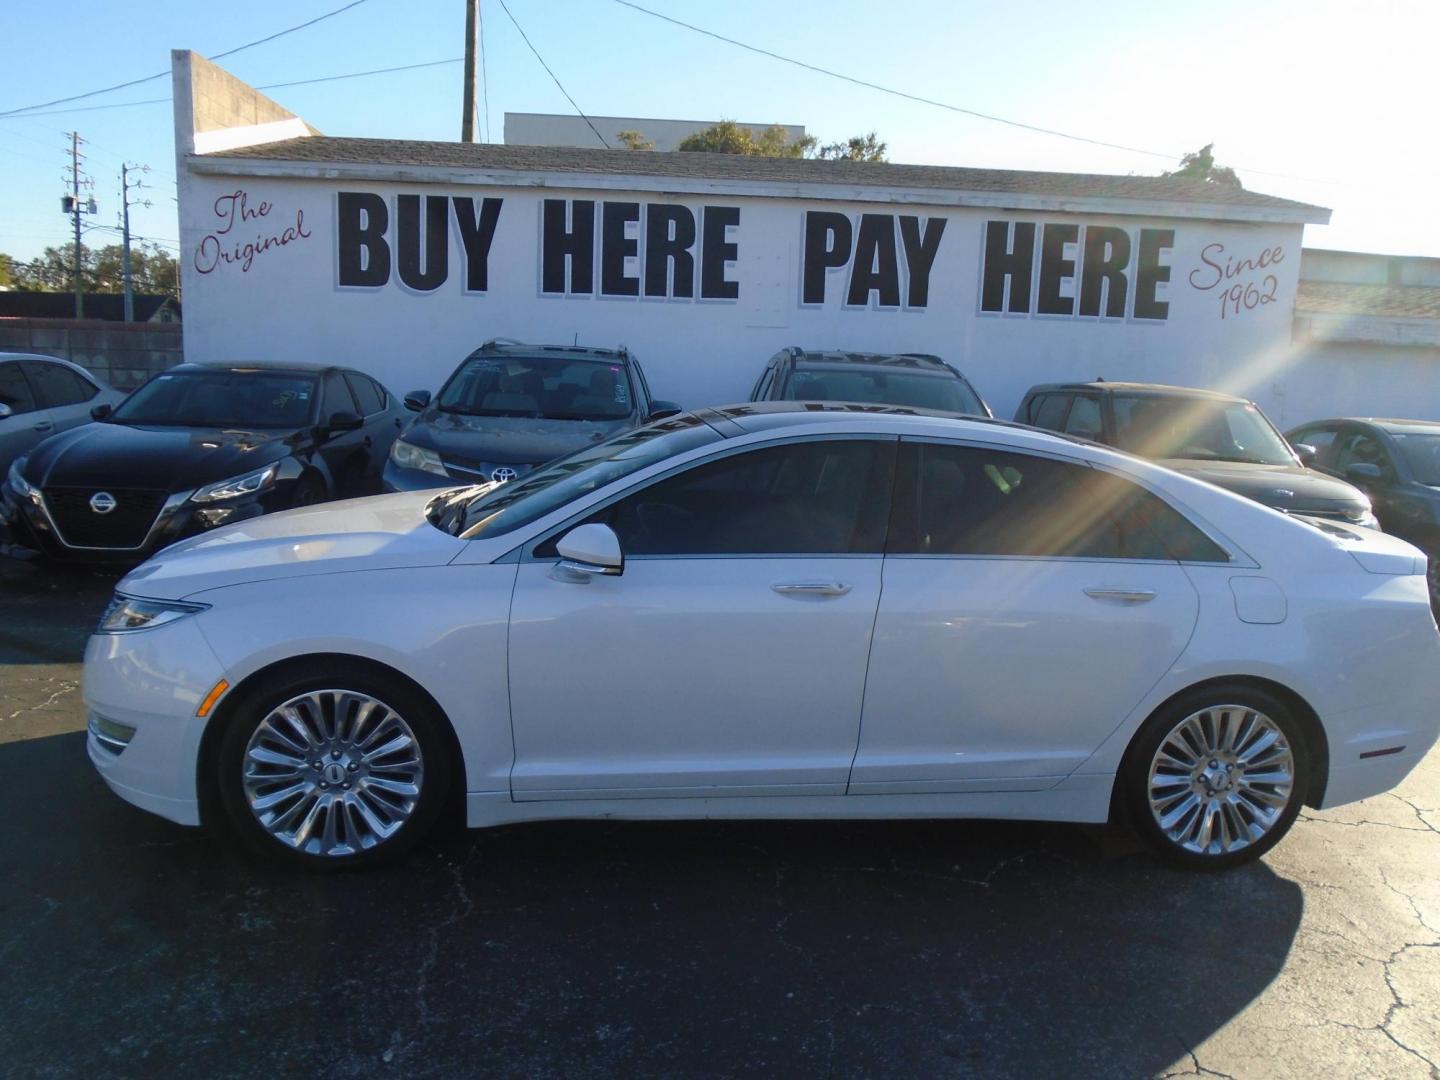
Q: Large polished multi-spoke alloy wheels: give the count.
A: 2